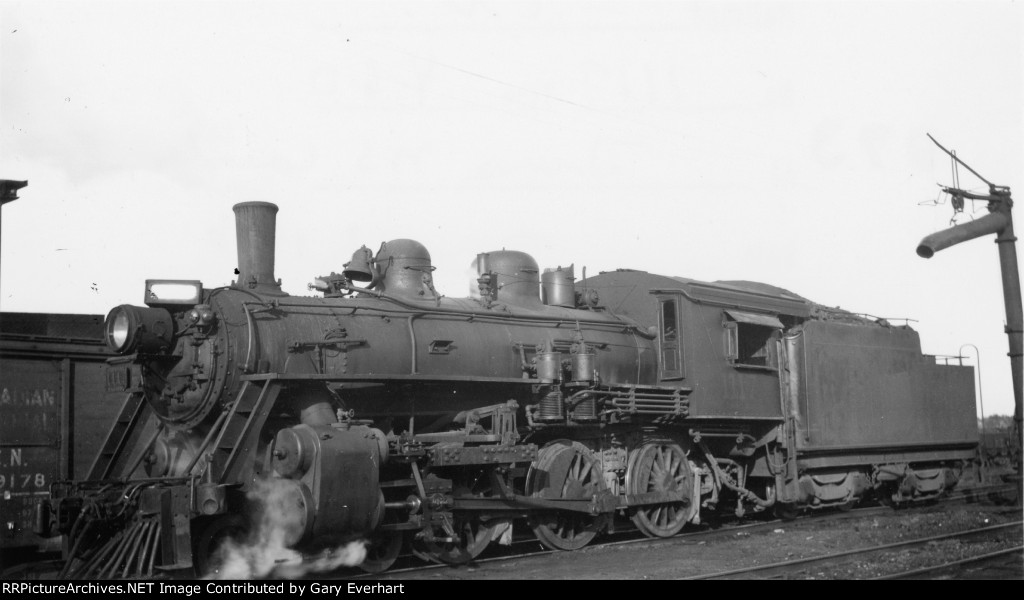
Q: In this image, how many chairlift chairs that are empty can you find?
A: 0